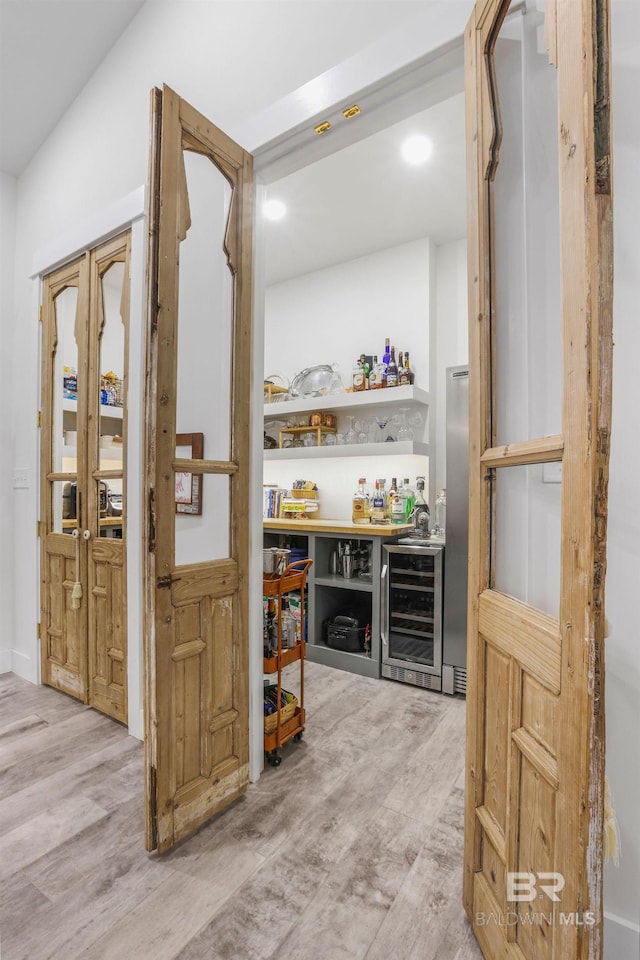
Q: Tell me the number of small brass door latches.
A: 2